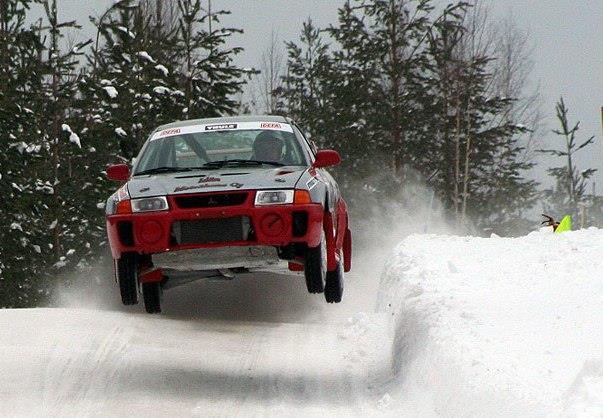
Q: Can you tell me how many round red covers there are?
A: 2